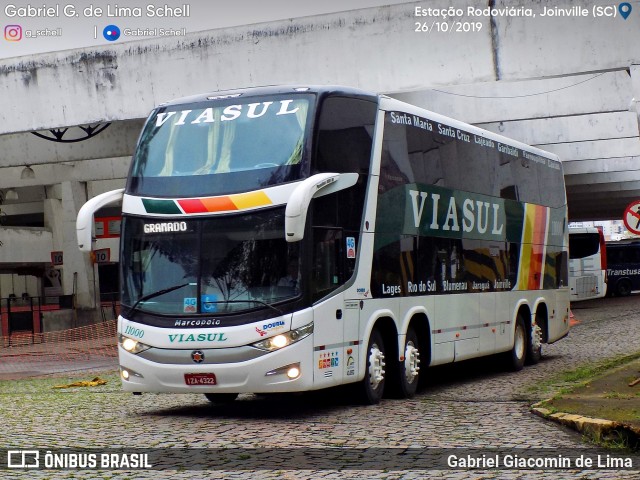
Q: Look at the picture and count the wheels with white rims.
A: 4